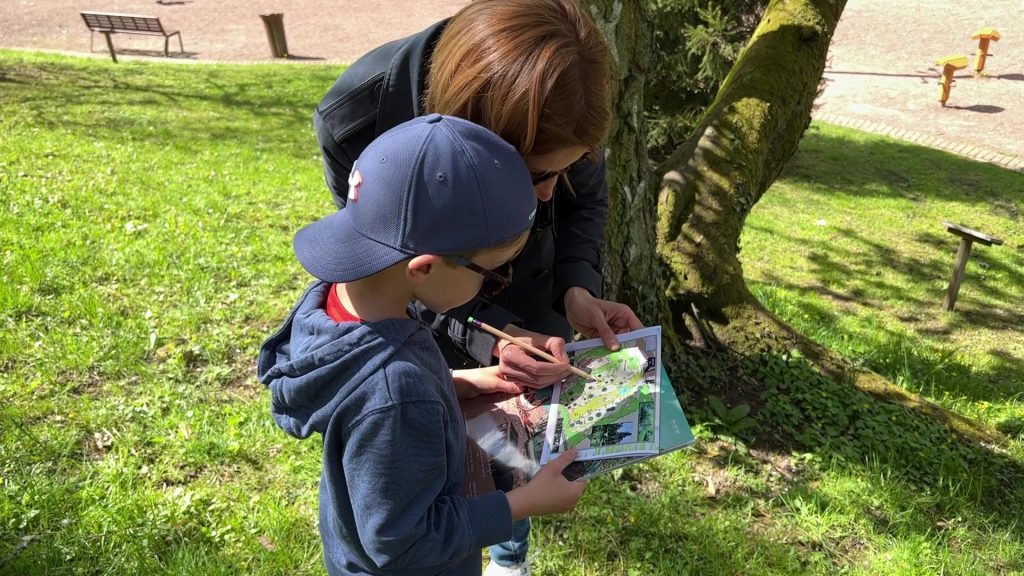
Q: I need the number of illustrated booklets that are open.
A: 1